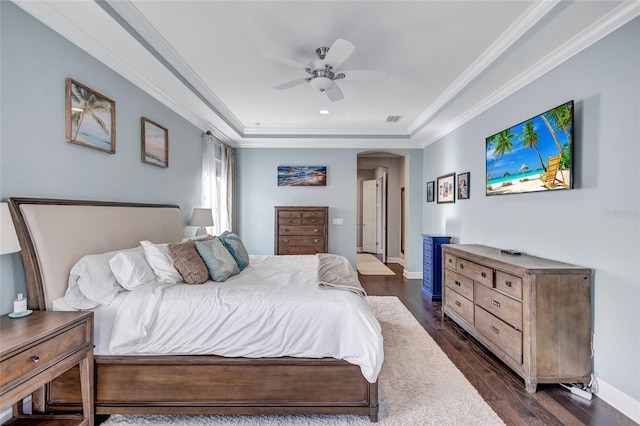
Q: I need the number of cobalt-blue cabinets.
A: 1